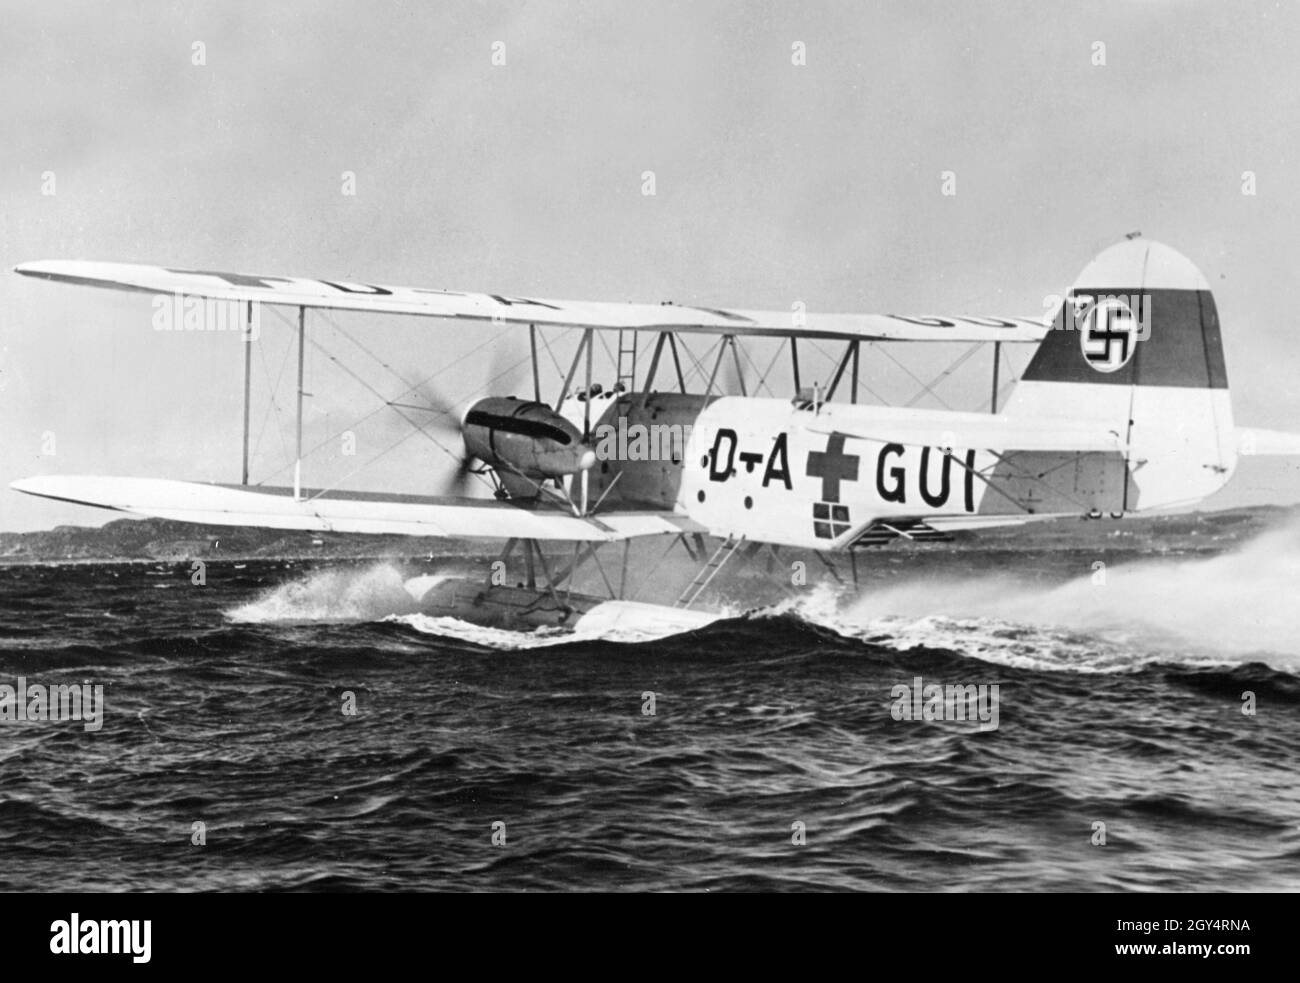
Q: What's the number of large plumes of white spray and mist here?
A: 2